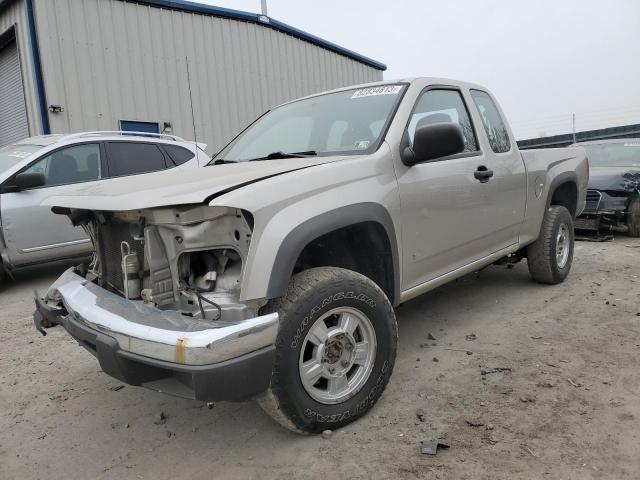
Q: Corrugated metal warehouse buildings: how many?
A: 1